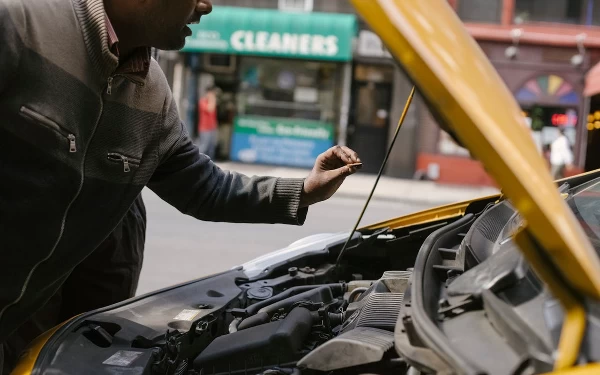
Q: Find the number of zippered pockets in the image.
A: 2